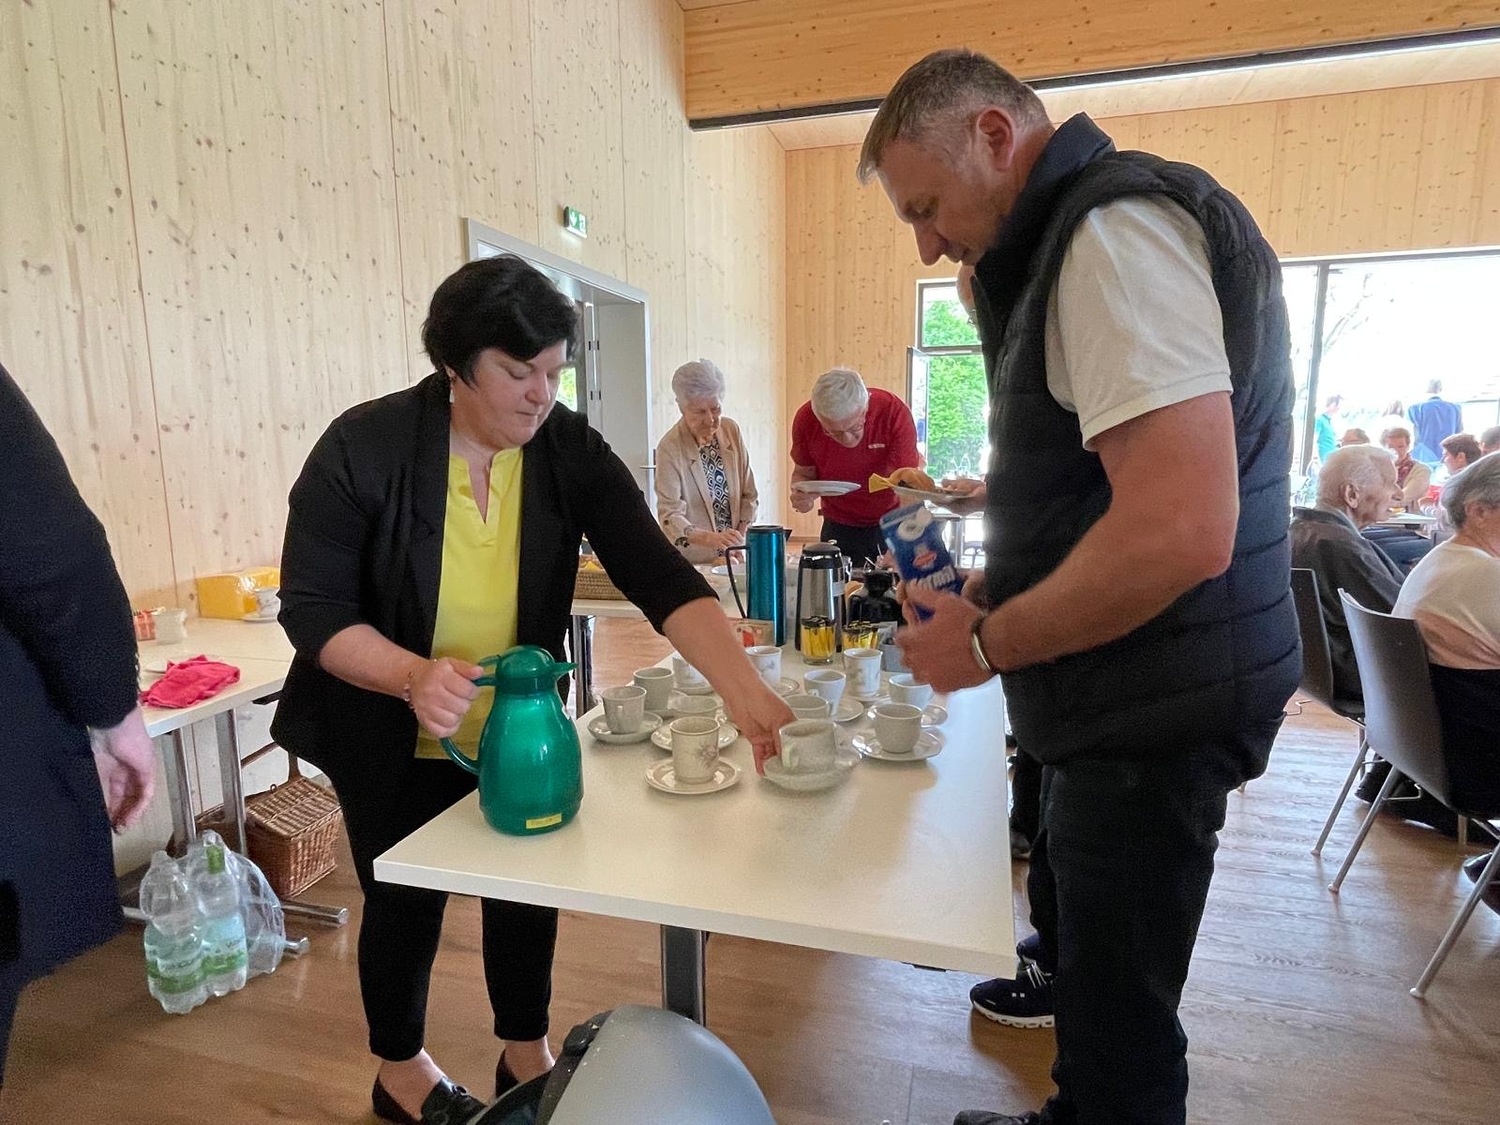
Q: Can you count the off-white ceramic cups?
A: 12